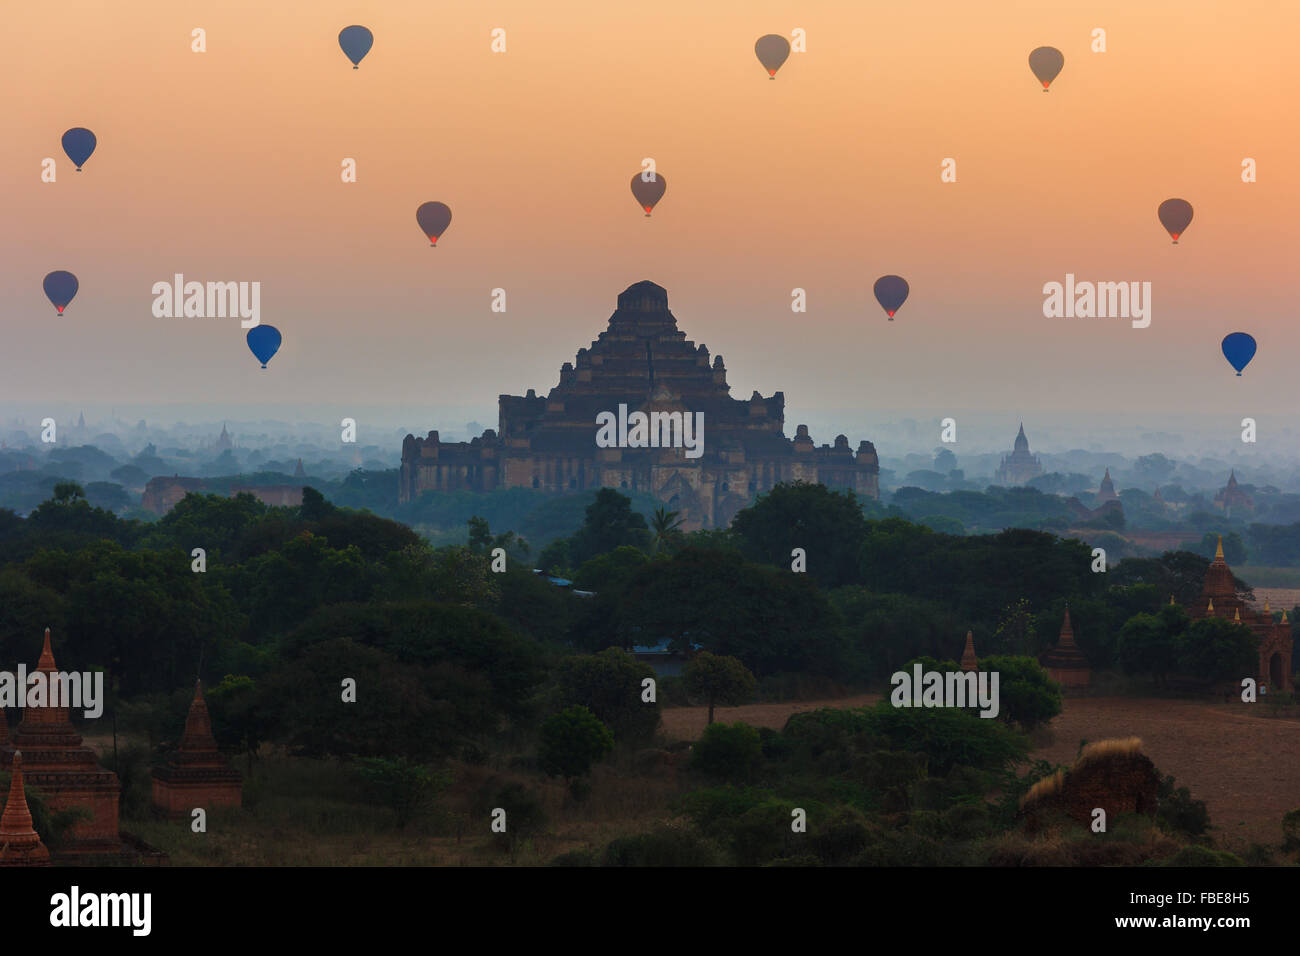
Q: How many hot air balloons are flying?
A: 11